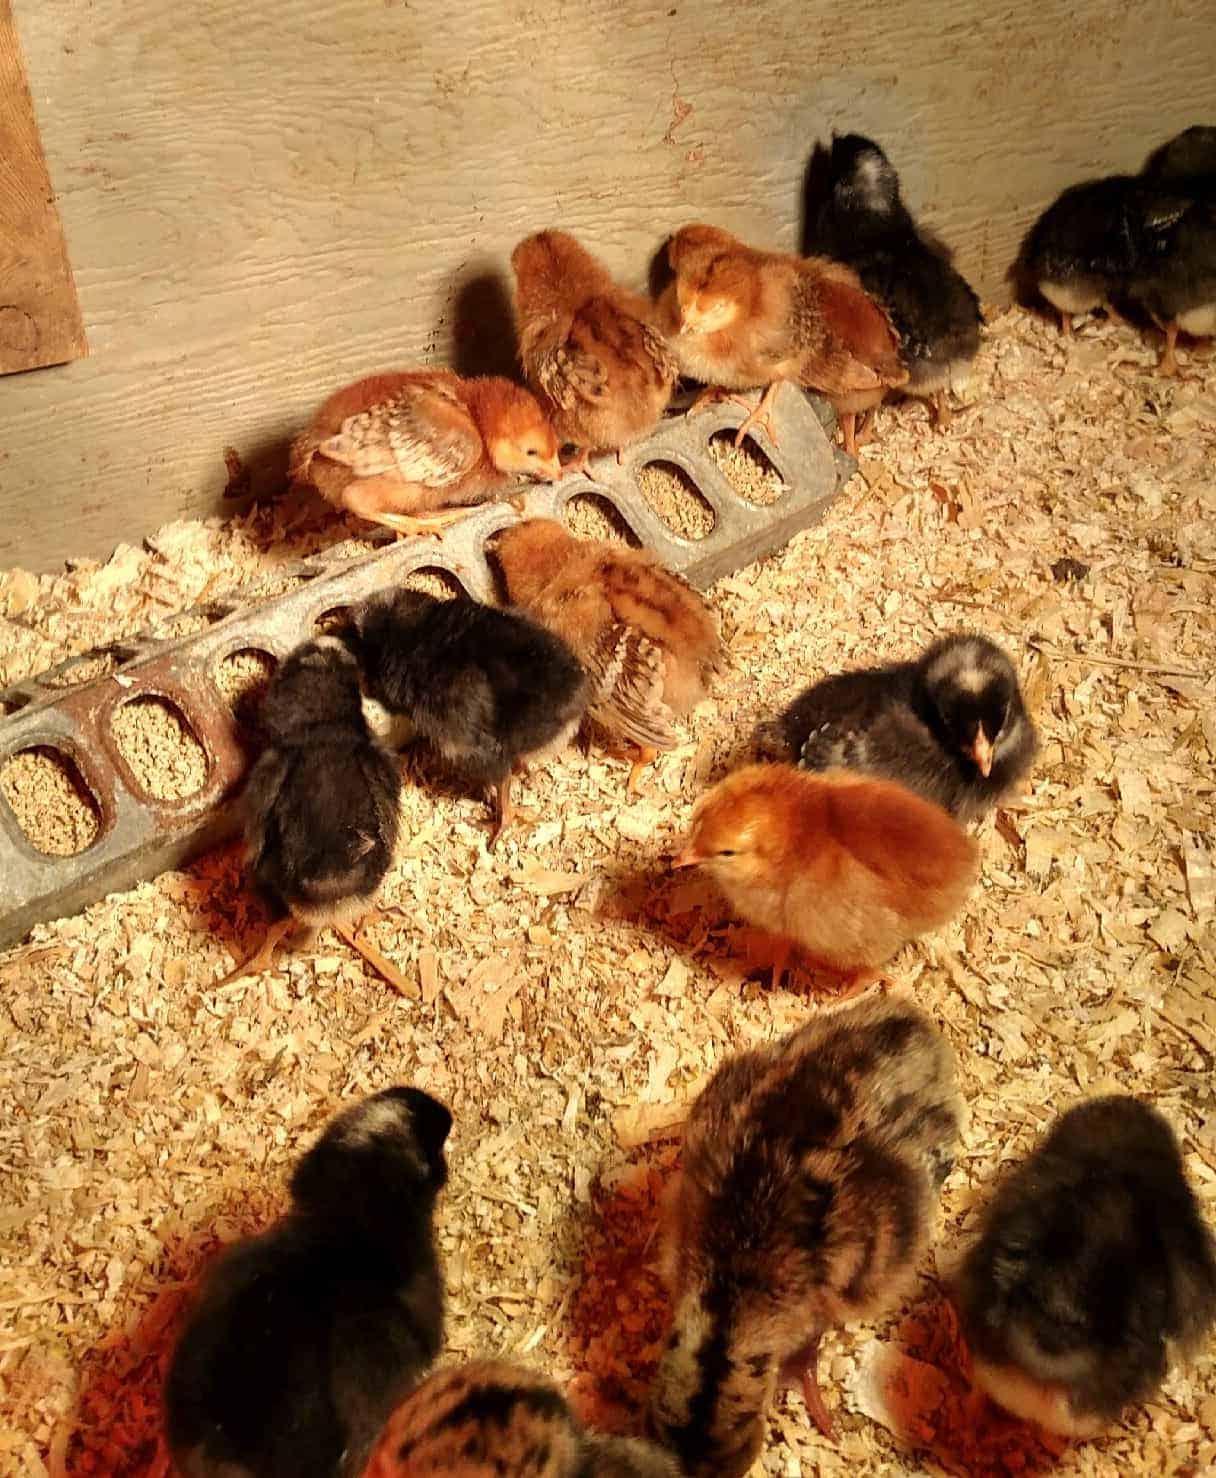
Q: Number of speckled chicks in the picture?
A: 2